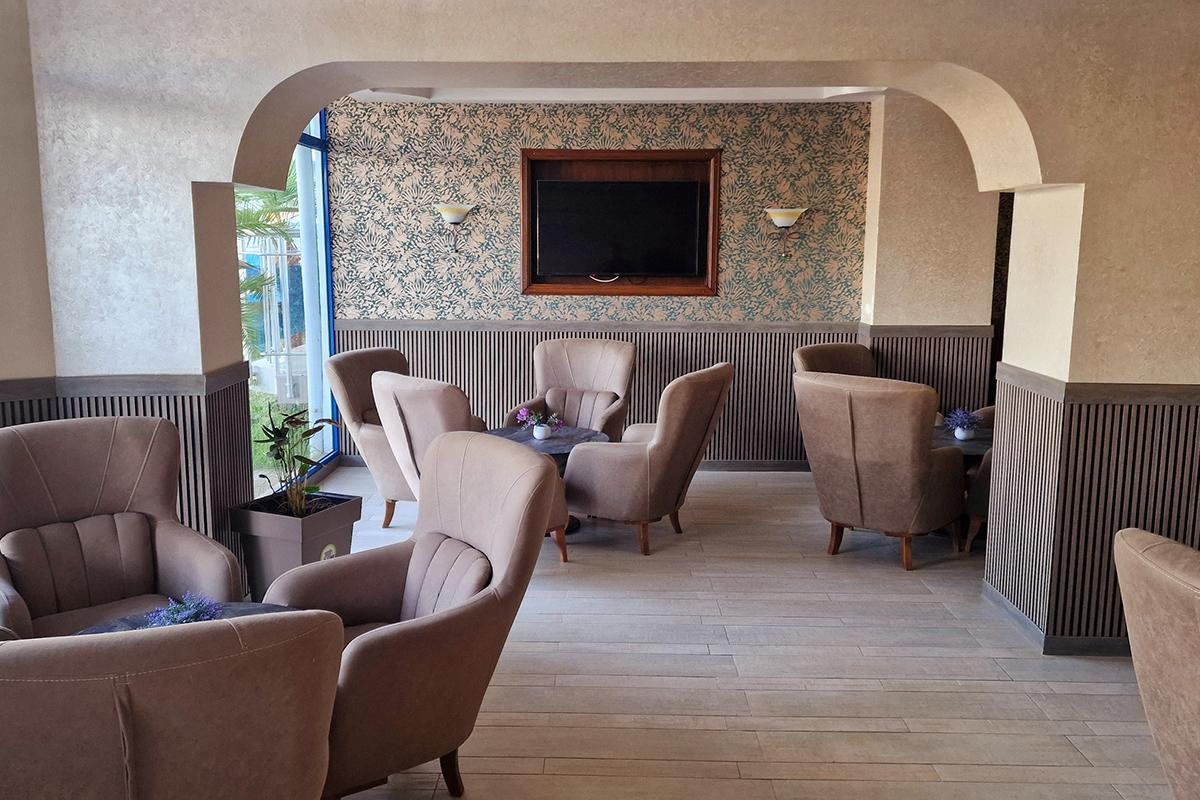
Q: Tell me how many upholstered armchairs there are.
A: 11